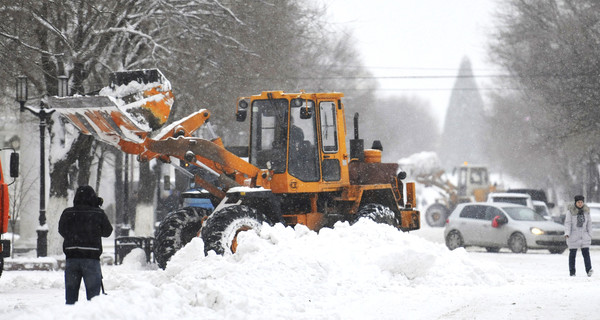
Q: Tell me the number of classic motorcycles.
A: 0